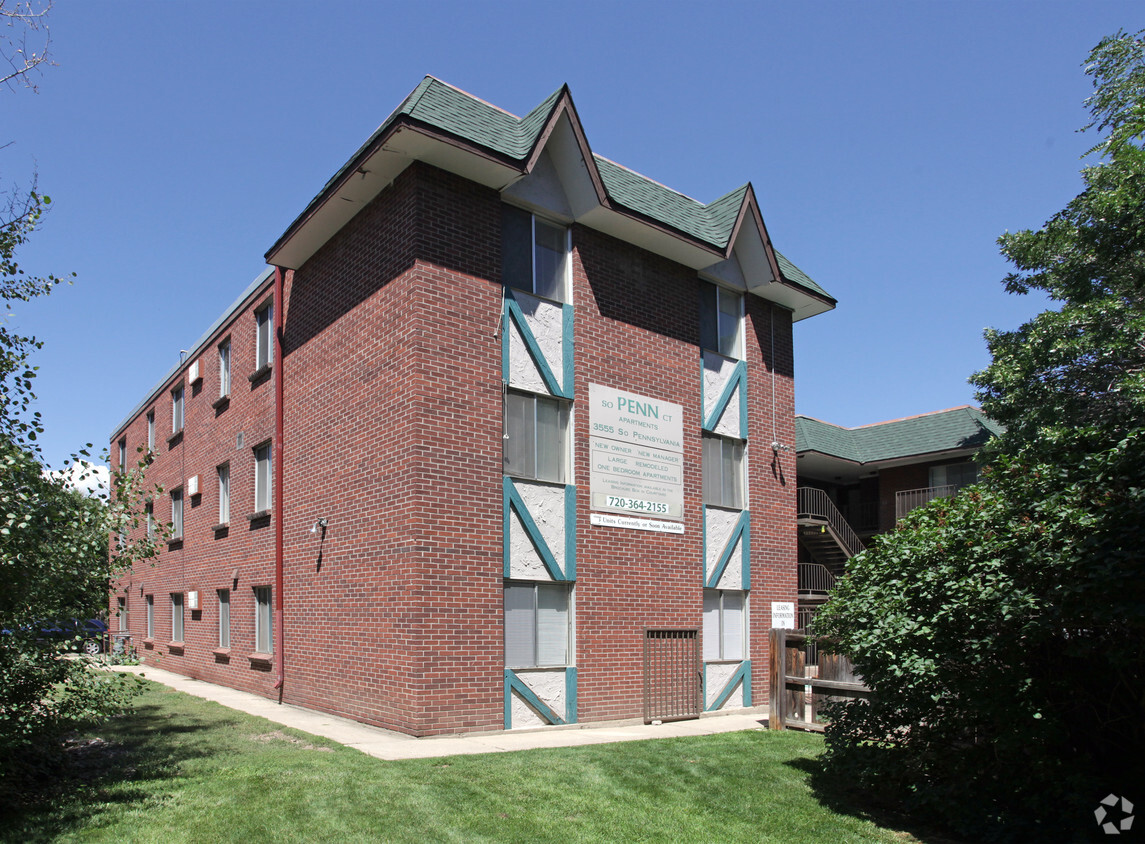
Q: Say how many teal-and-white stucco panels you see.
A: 6